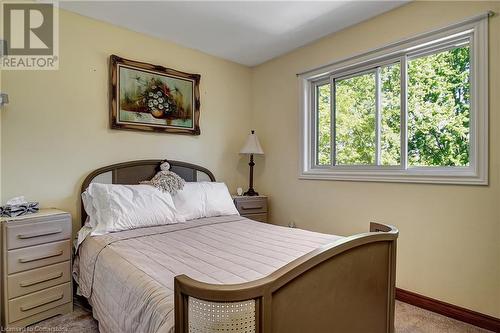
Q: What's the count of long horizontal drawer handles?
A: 5